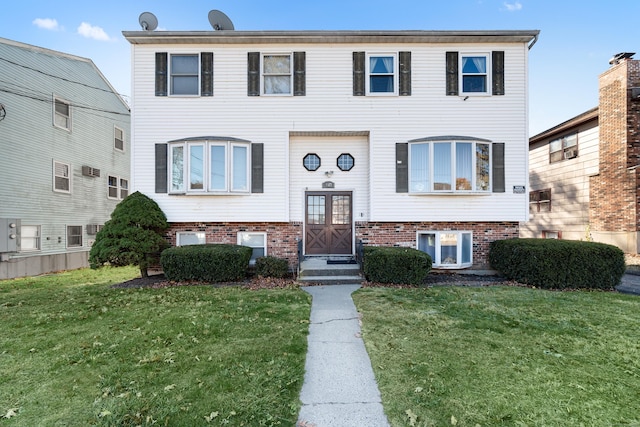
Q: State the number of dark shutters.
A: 12